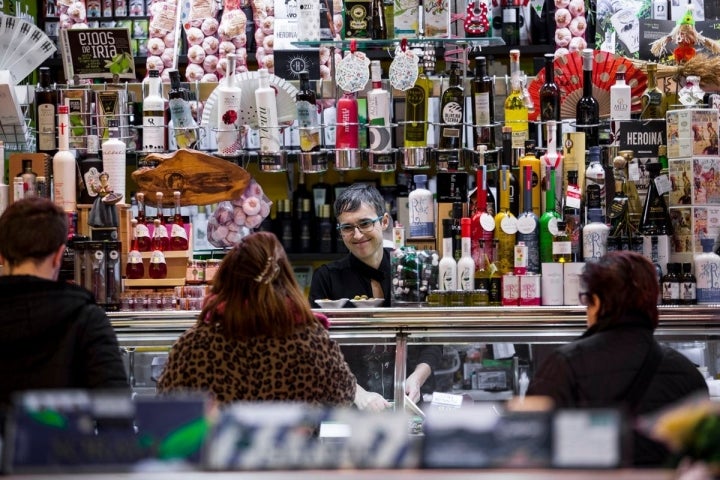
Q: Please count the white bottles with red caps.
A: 2